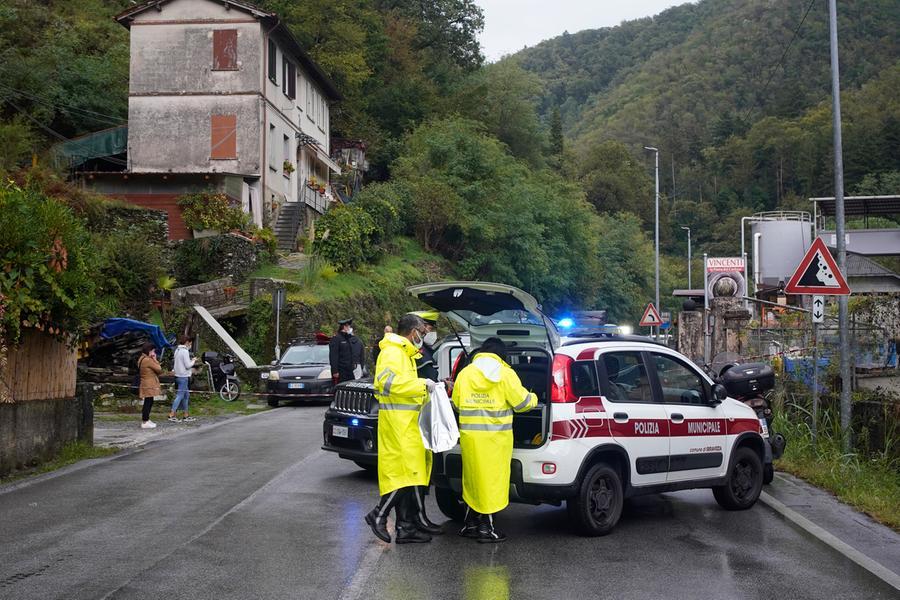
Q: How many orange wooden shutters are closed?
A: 2